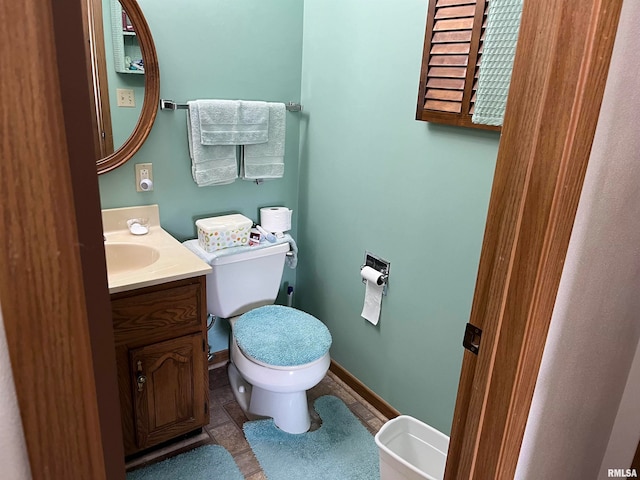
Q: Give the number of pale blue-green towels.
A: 3